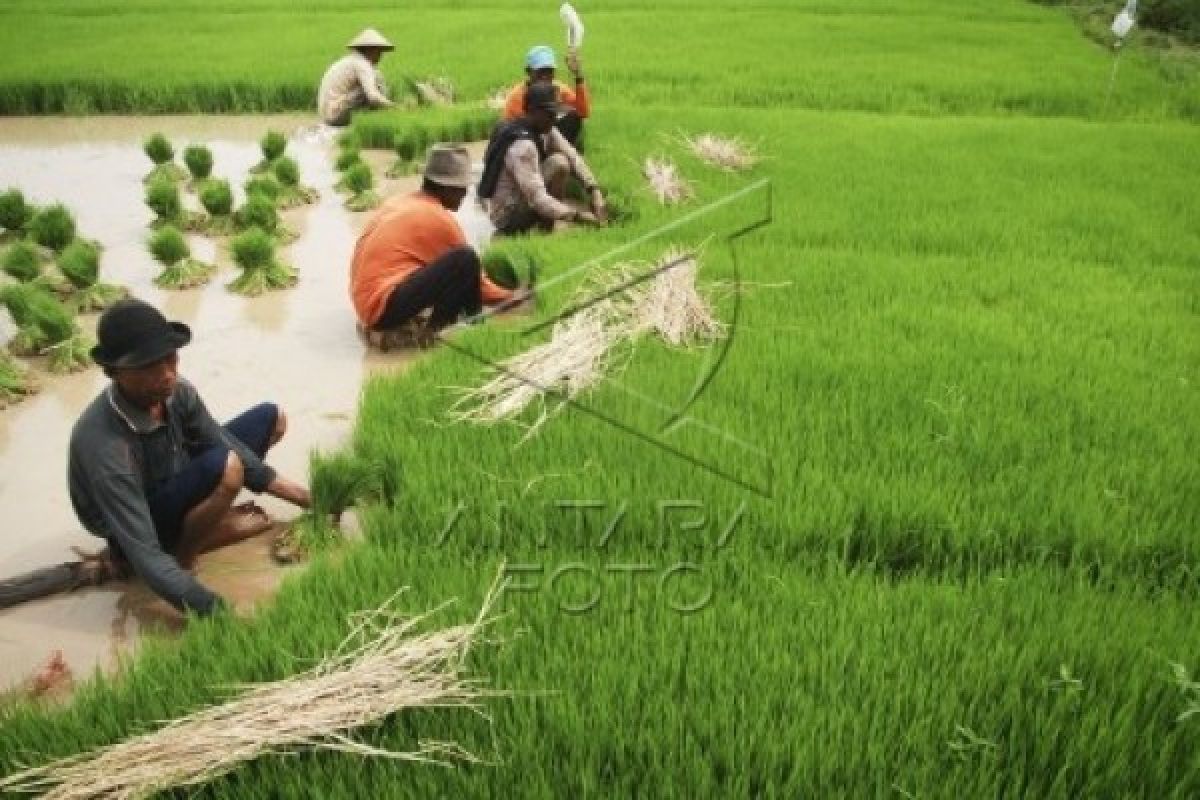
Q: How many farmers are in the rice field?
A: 5